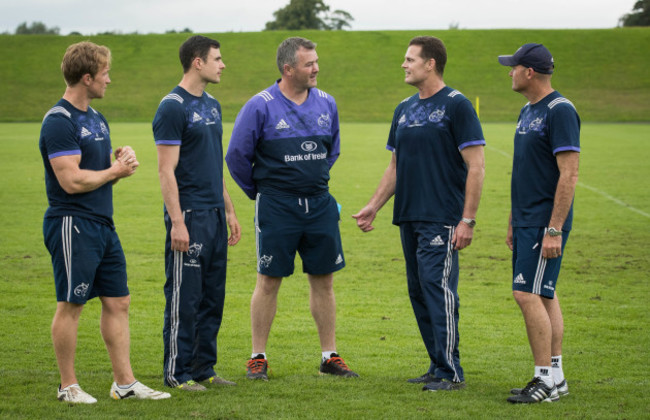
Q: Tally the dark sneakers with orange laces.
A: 2